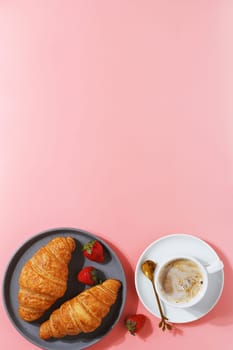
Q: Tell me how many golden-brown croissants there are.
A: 2